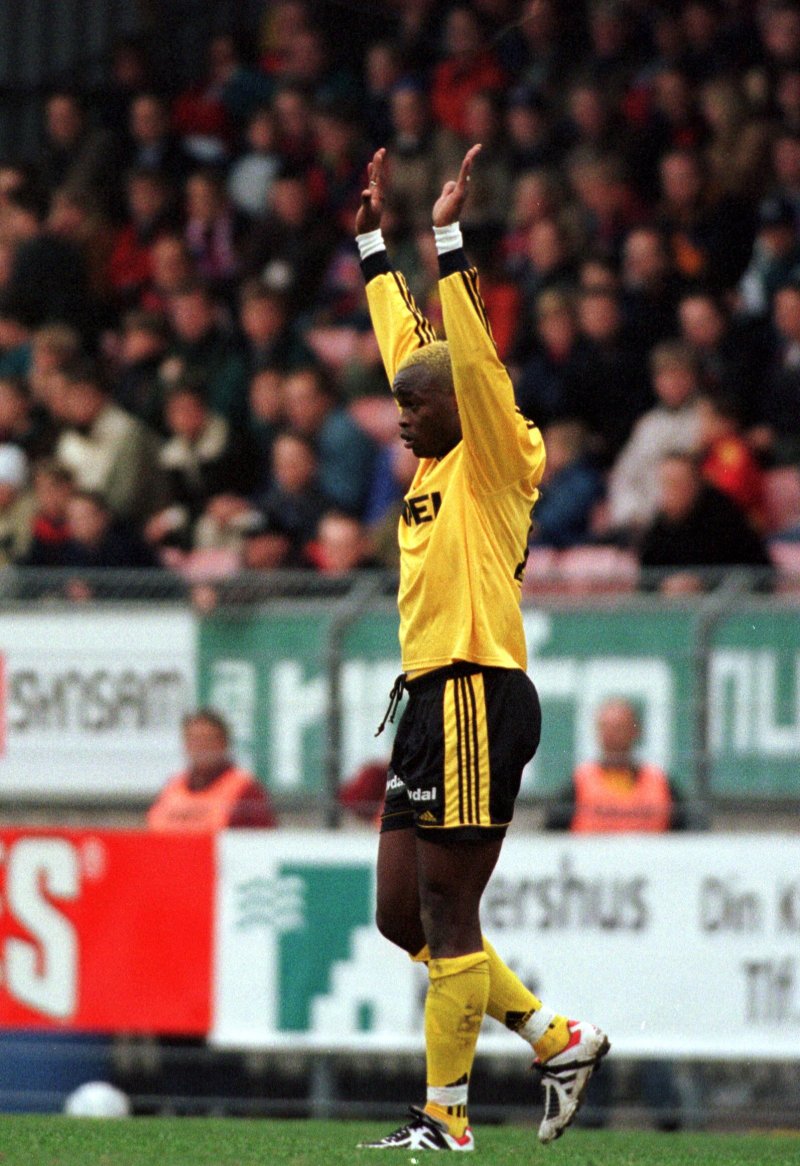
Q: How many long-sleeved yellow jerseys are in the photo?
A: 1